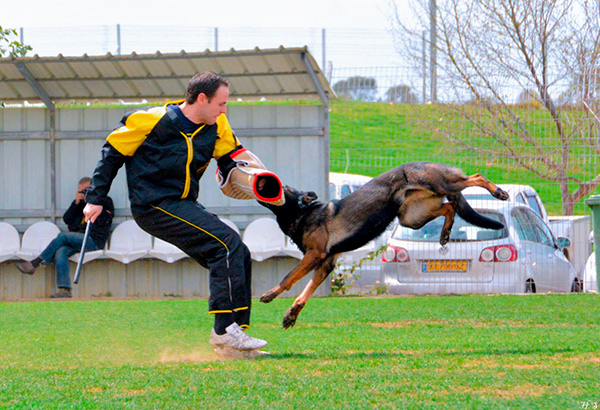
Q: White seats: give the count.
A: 8